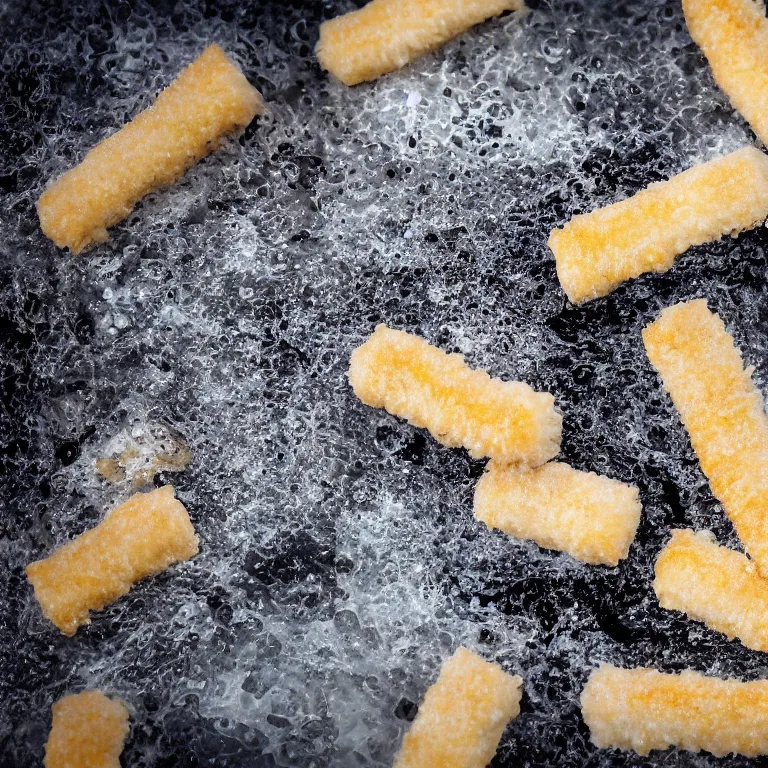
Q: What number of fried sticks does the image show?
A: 12